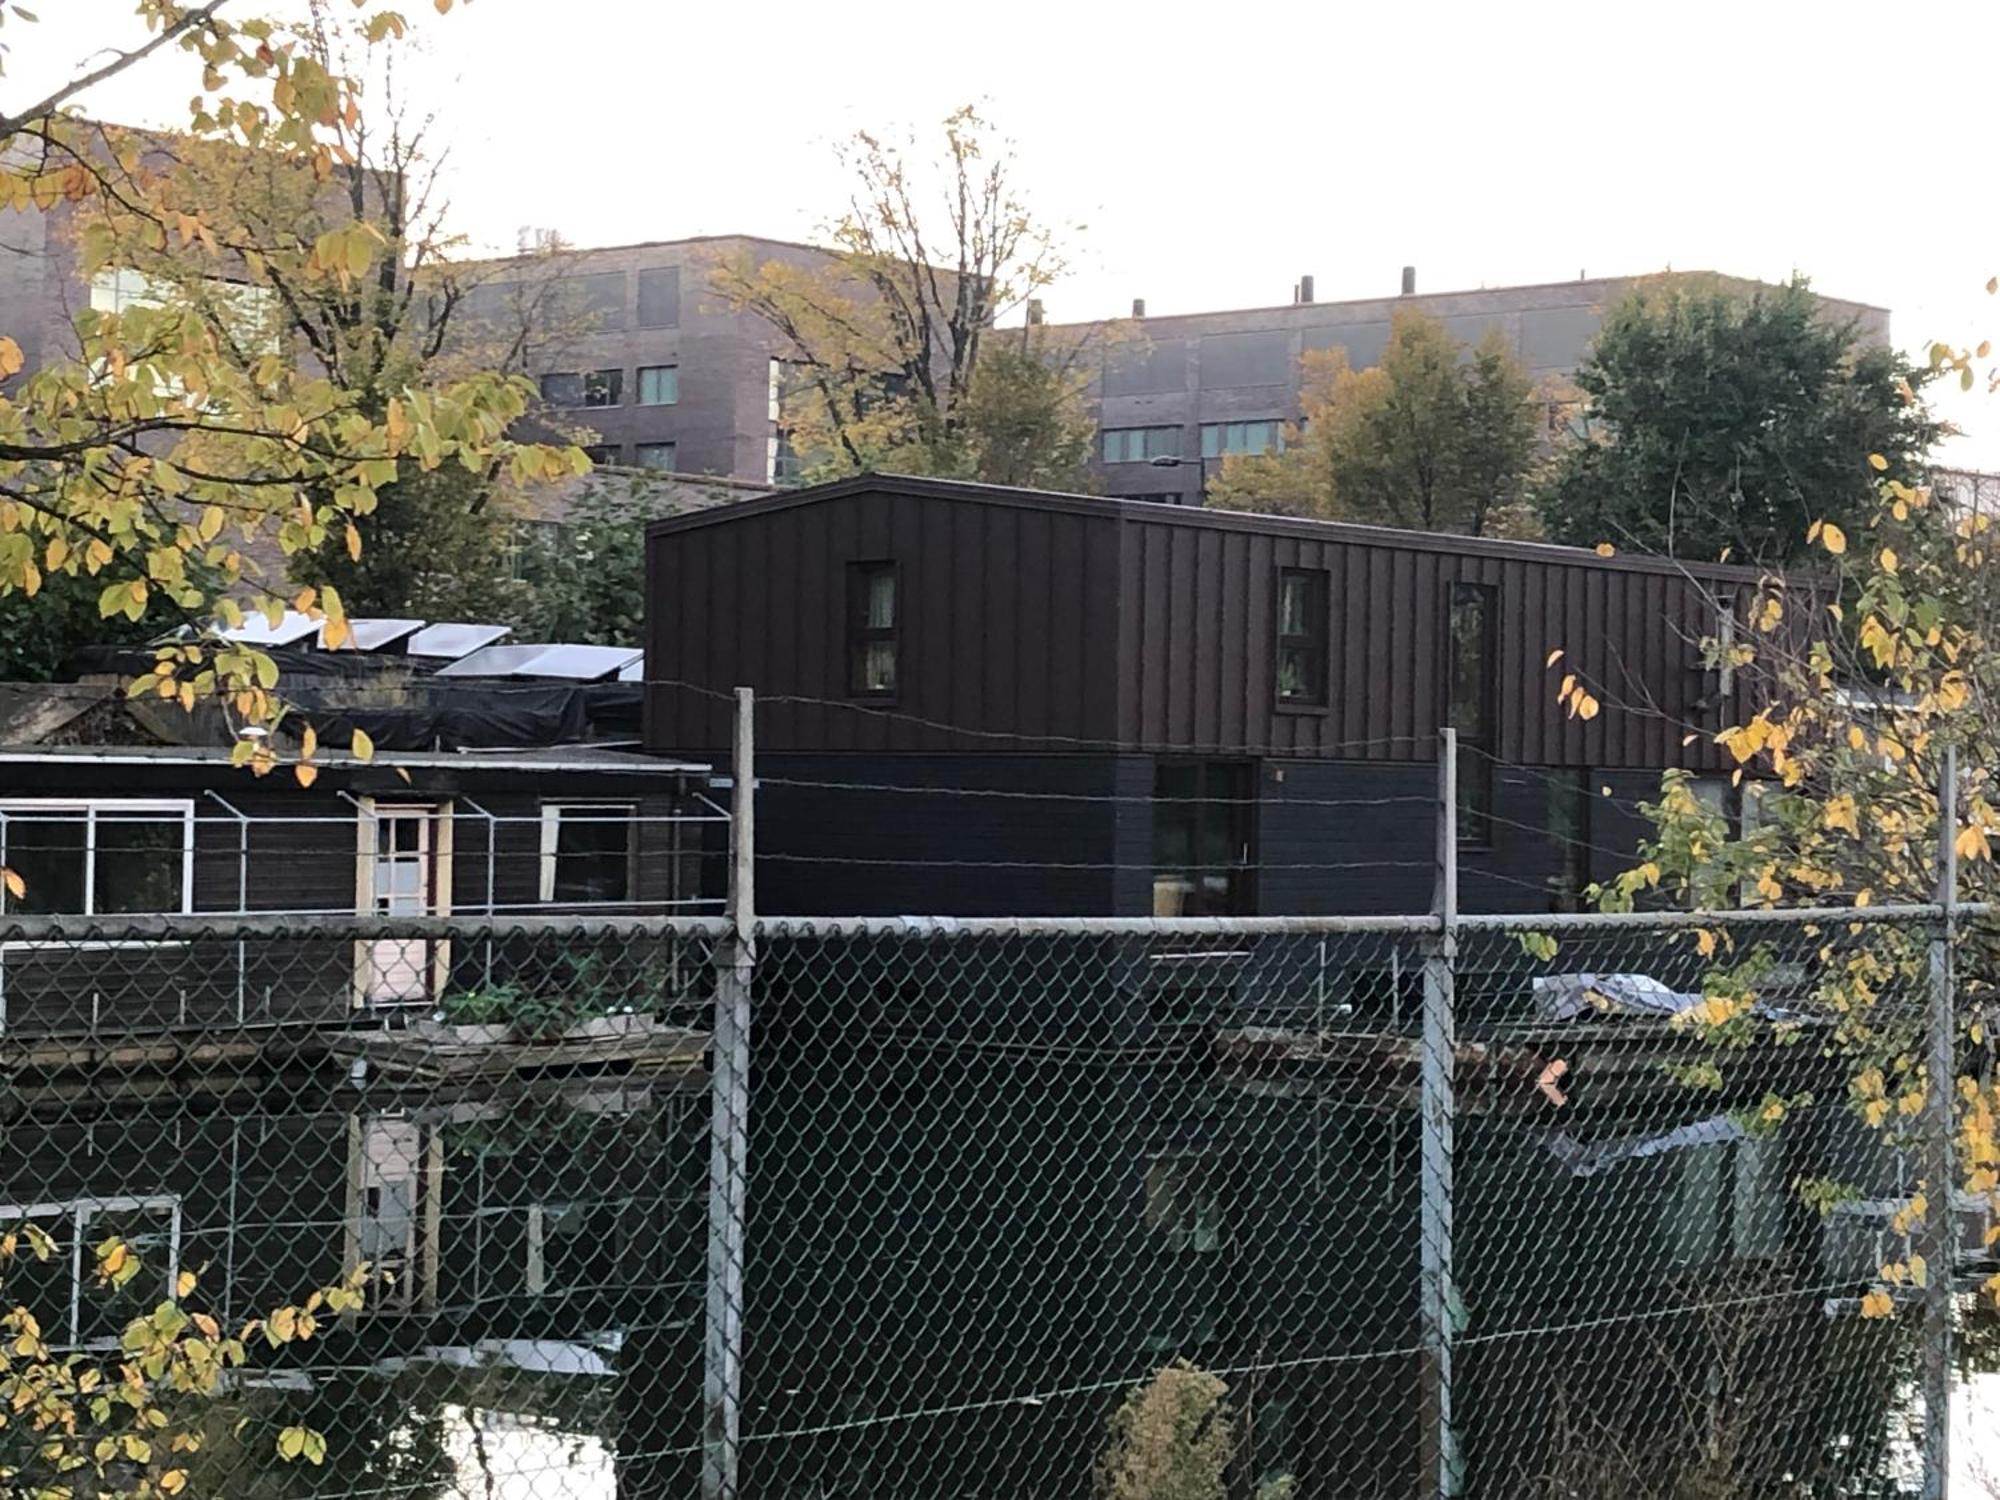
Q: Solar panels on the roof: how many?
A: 6